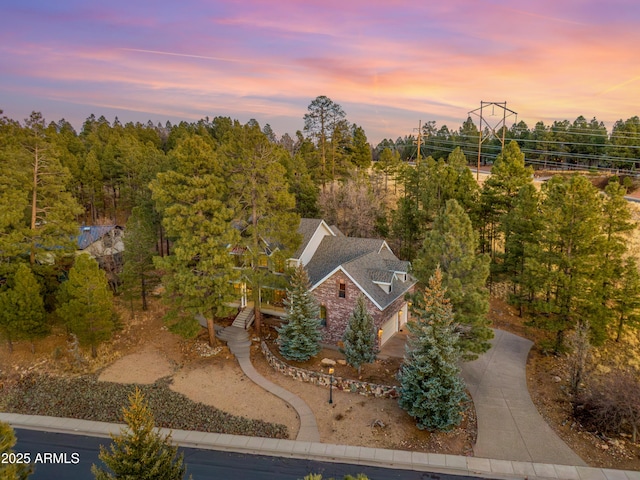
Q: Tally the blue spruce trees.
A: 3